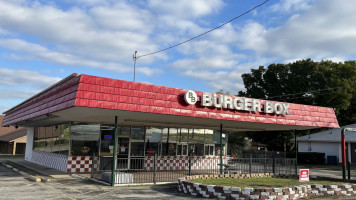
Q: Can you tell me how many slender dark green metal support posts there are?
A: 3